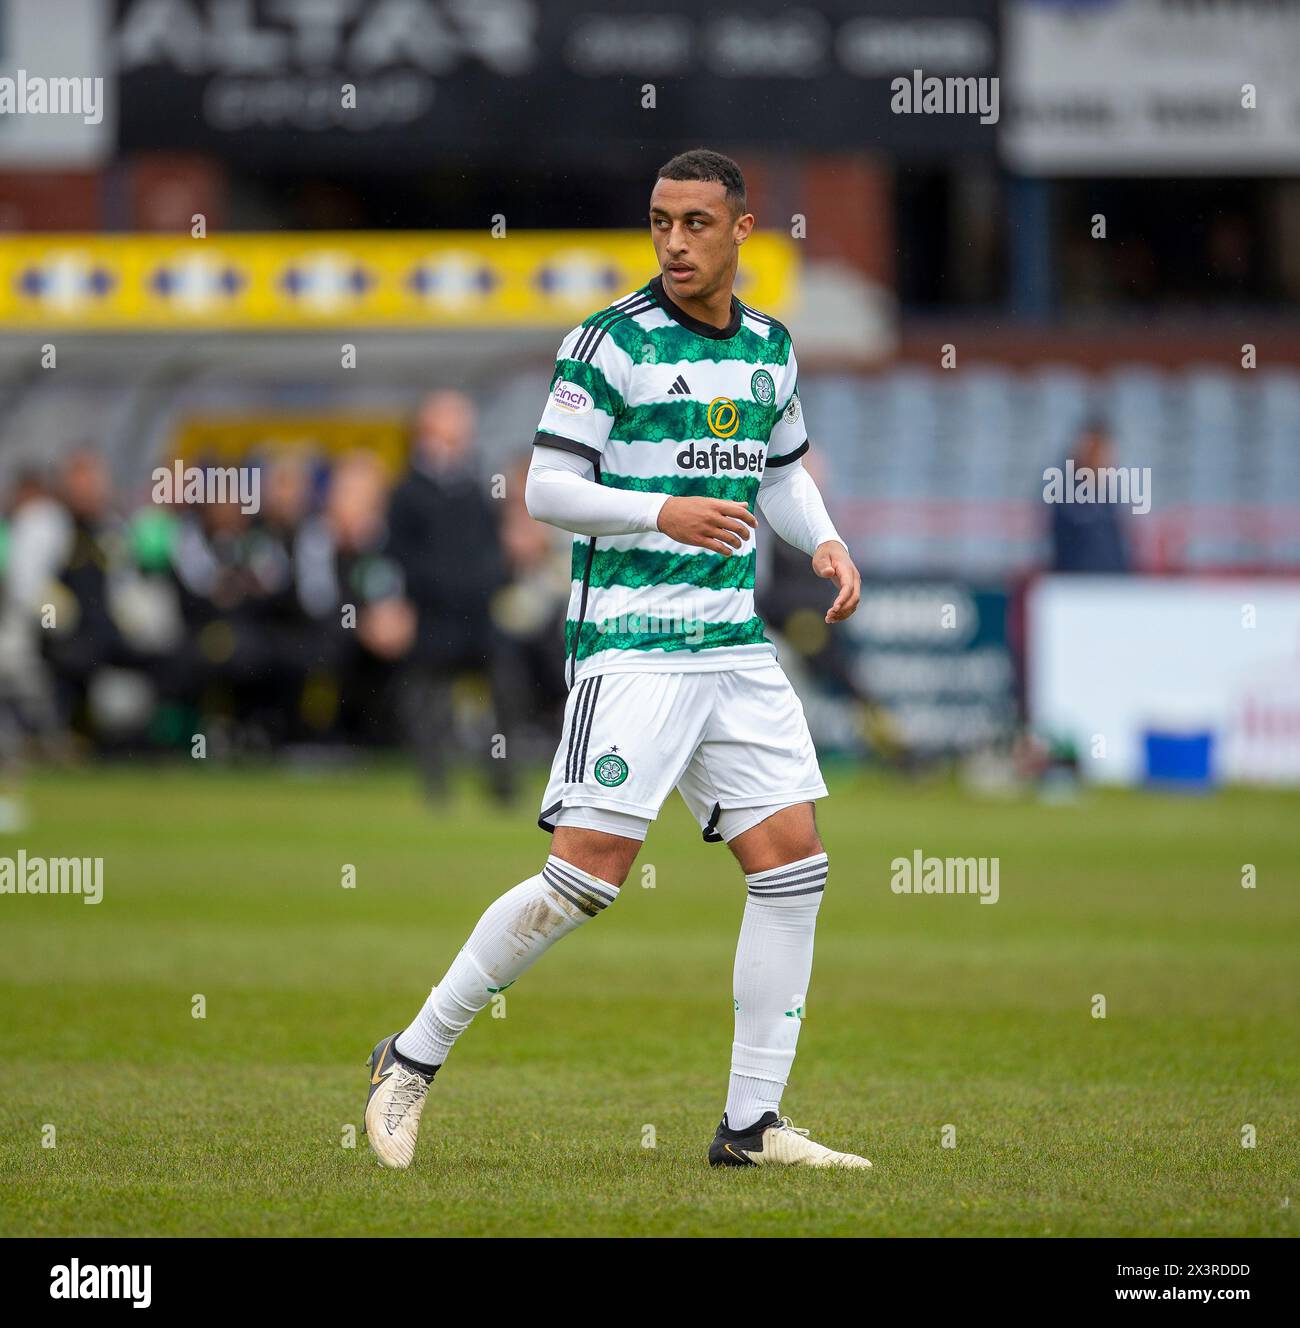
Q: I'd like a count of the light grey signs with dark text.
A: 1